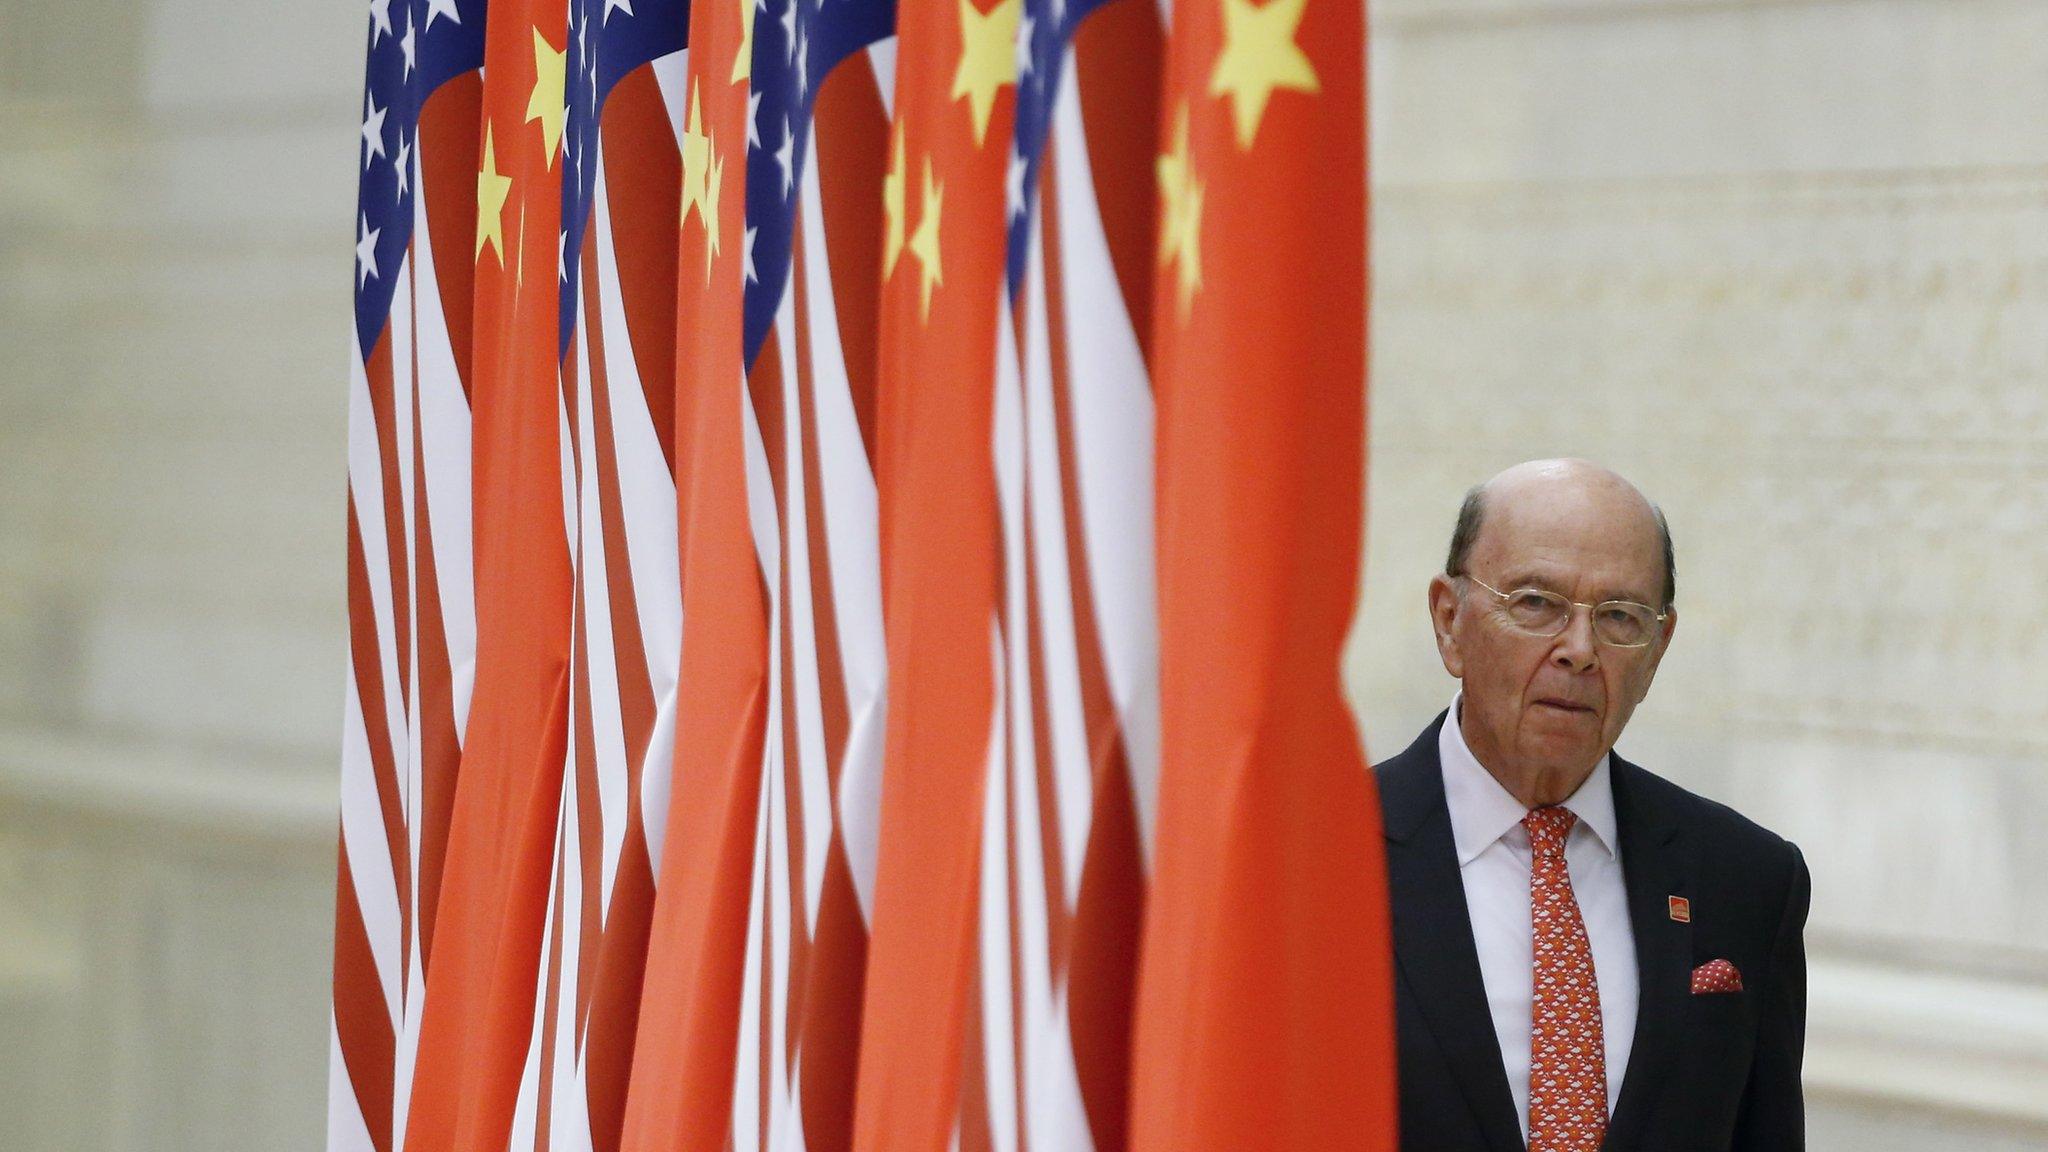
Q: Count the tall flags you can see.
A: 8